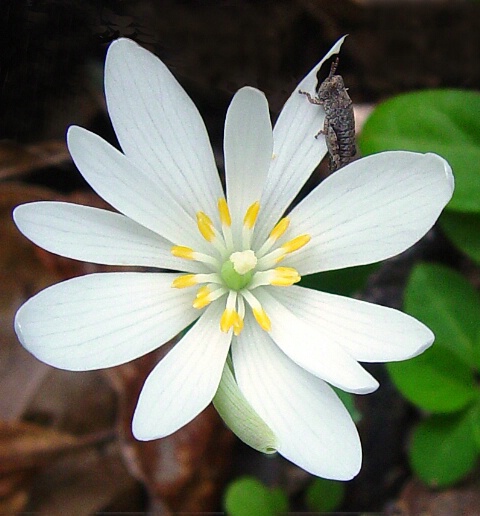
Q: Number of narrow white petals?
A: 11